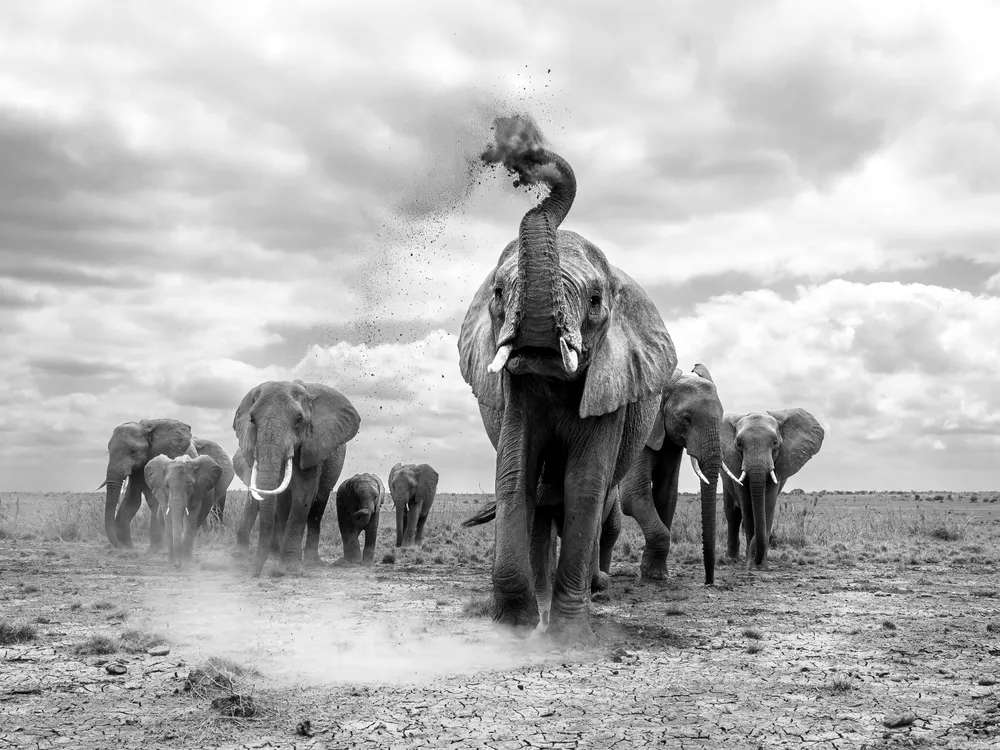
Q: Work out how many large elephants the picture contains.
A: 5